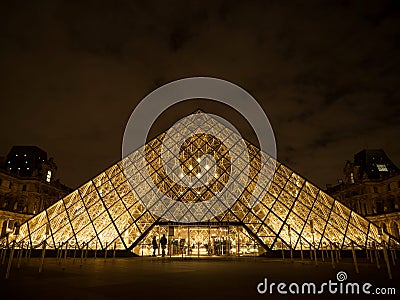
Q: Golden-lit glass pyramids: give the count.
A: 1